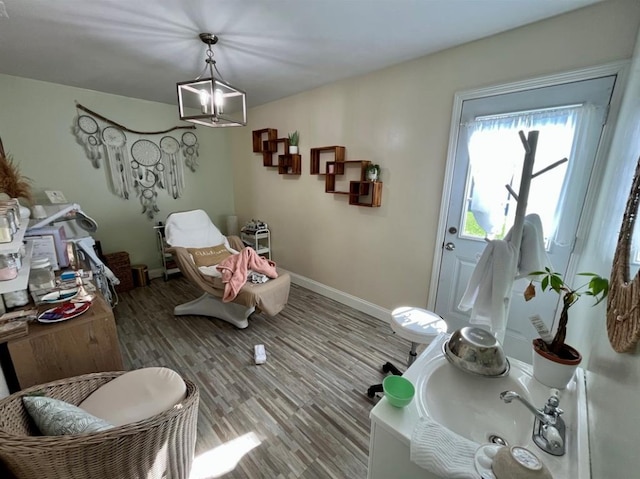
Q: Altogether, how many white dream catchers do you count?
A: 5